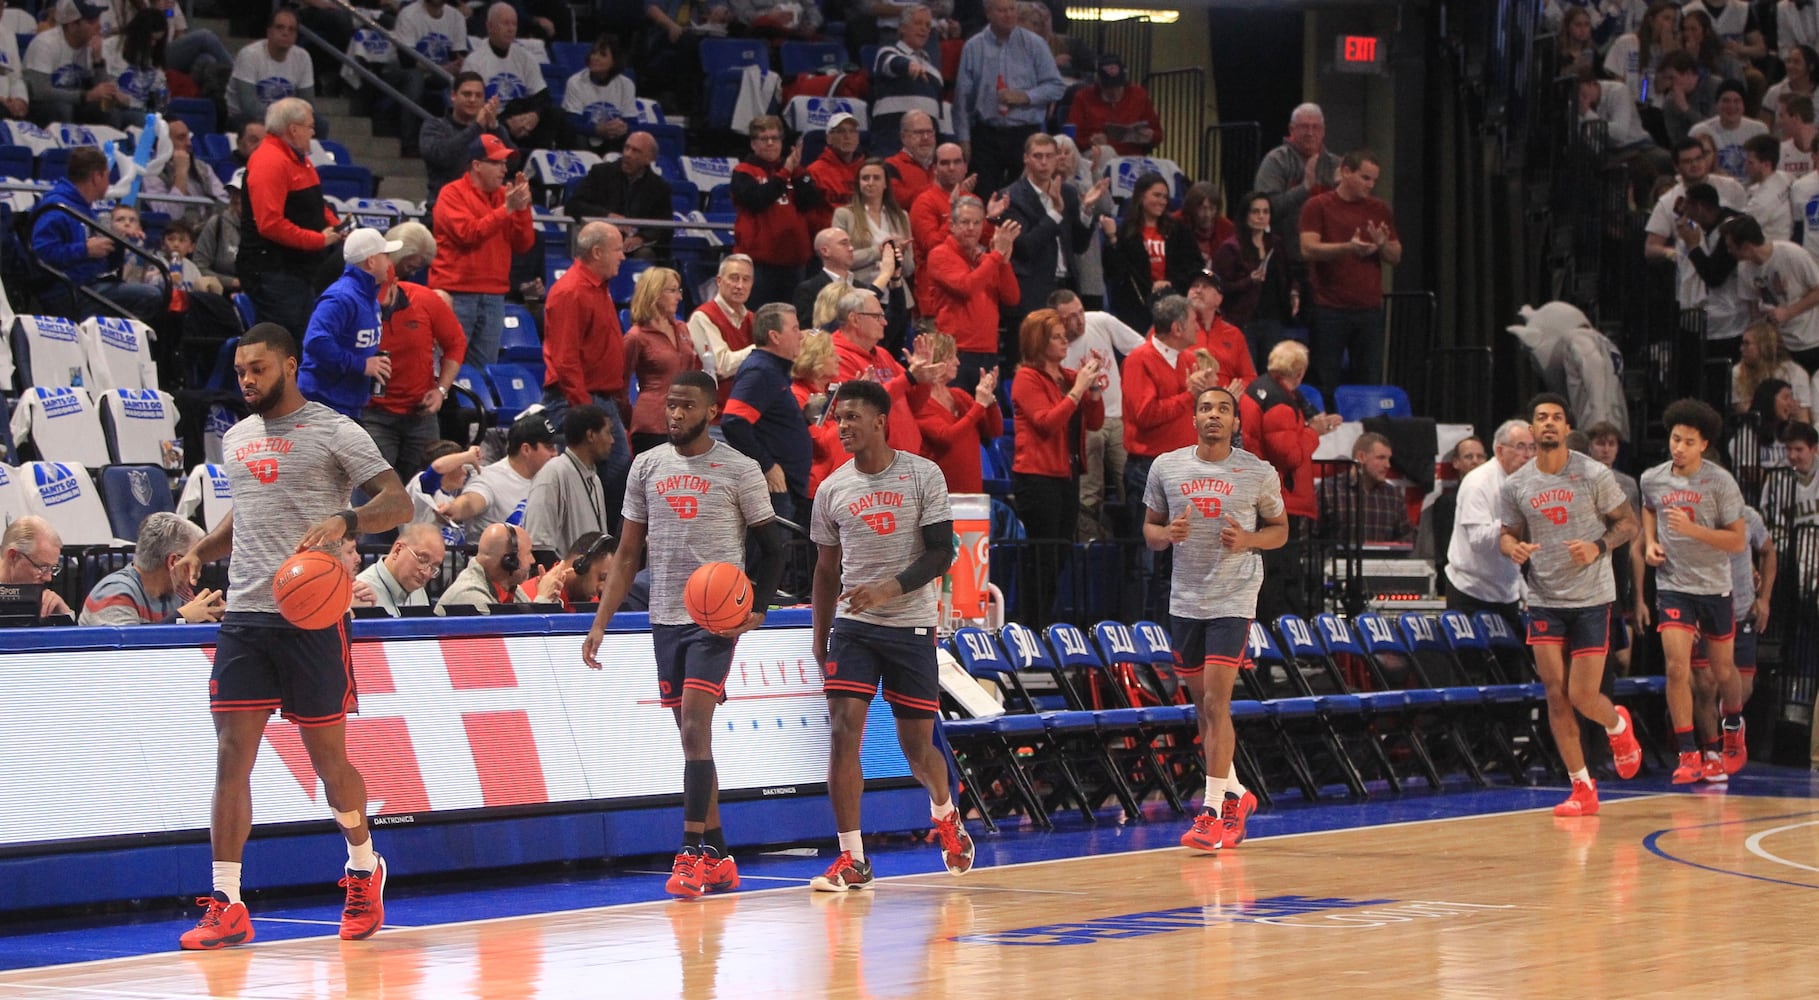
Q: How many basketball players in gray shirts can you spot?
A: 7